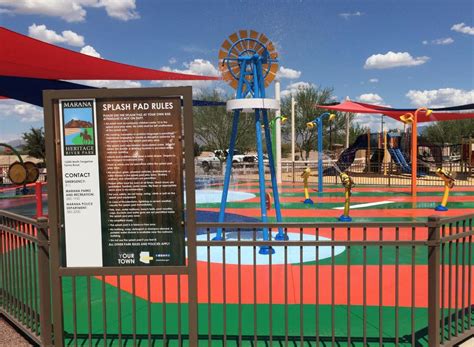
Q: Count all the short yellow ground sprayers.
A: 3